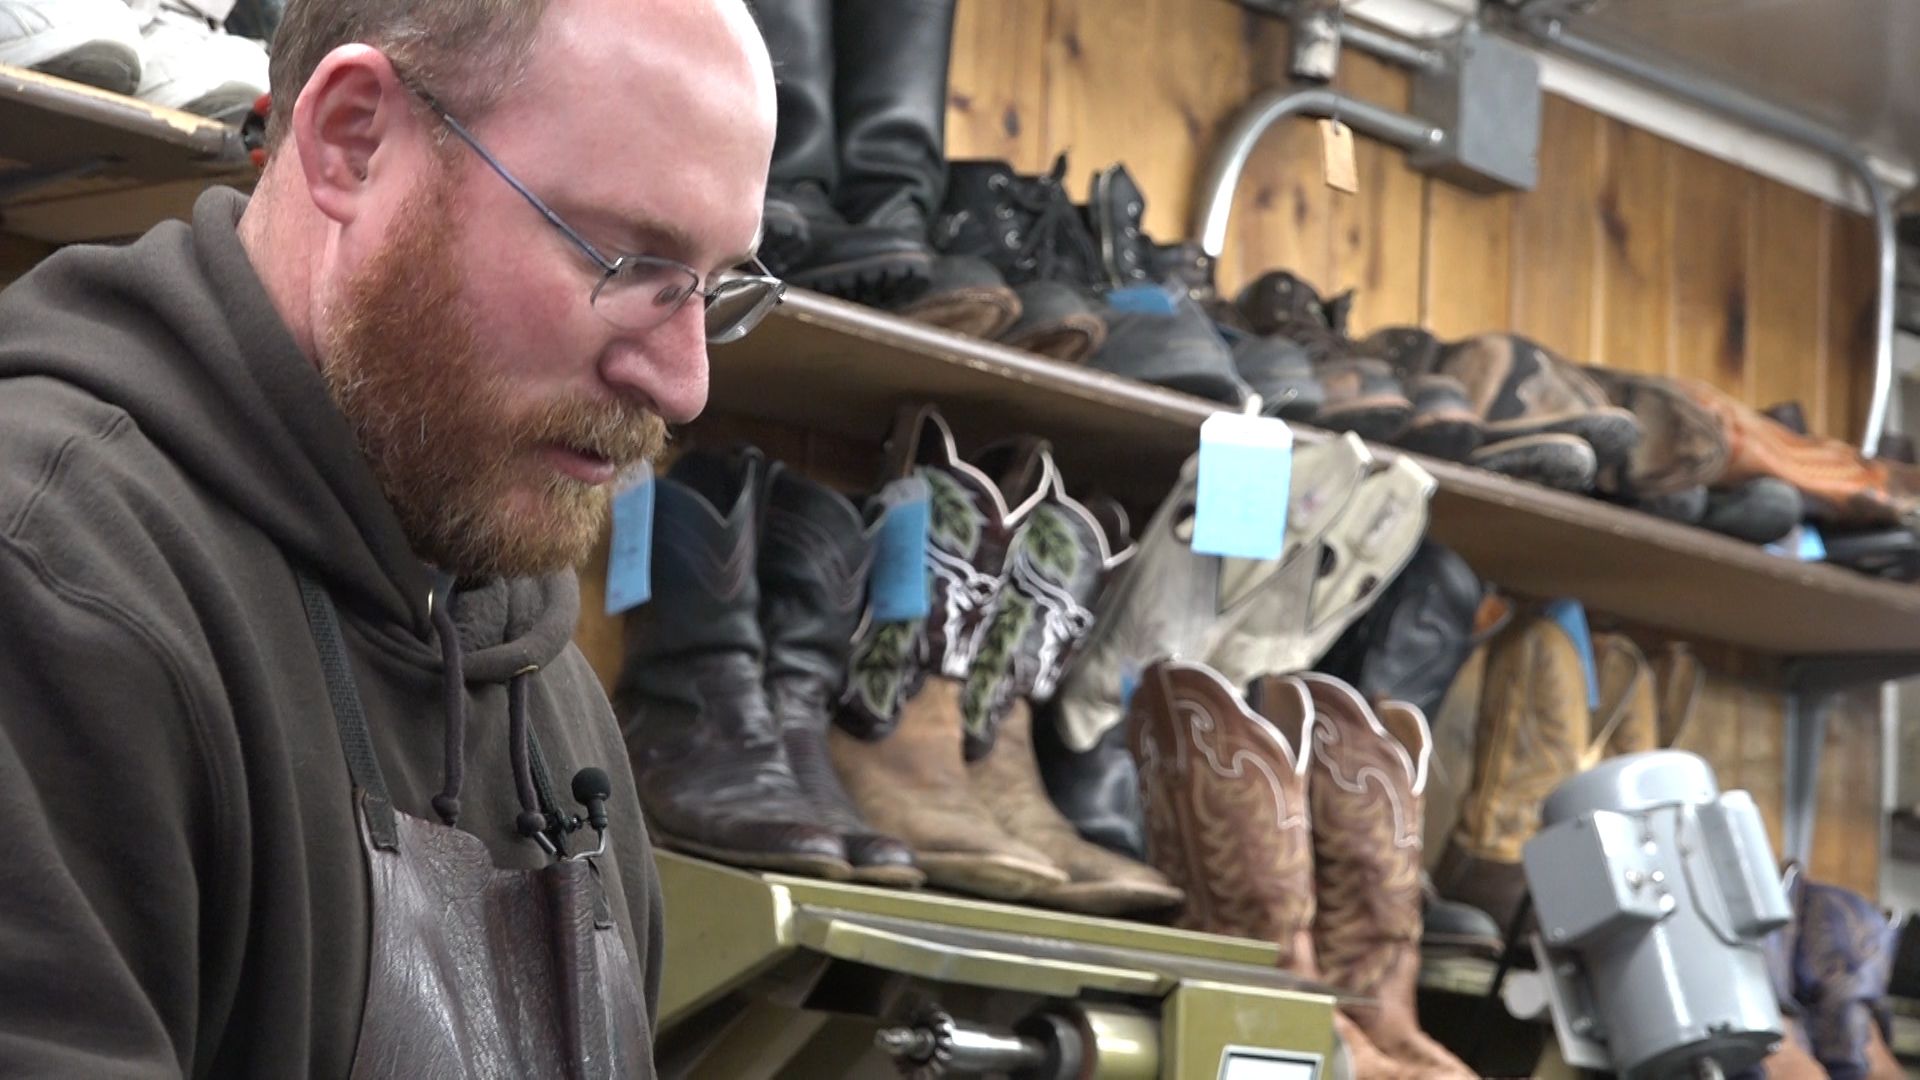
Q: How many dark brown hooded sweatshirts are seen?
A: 1